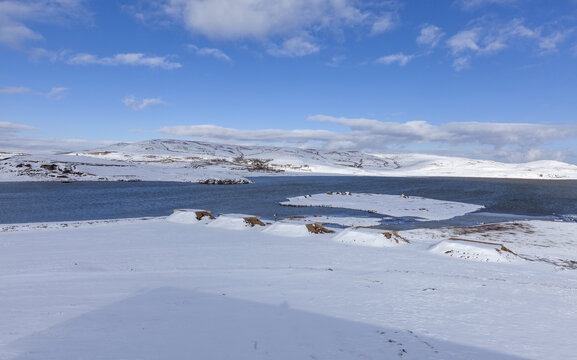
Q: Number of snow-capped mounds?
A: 5